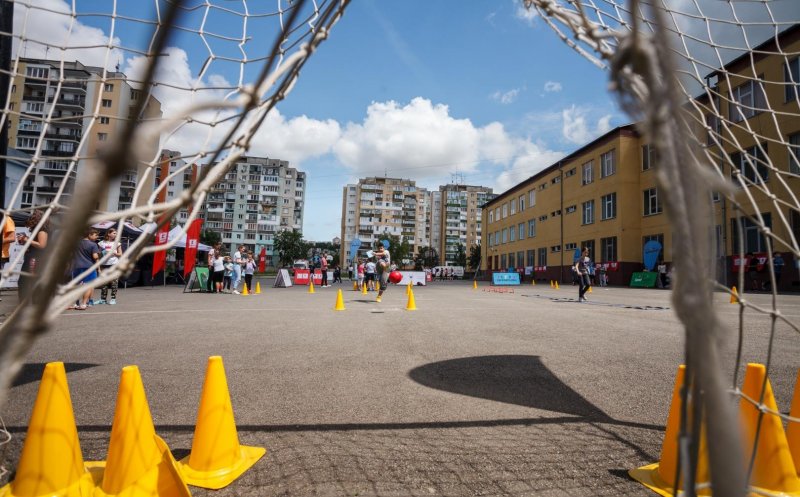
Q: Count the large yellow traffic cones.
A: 6